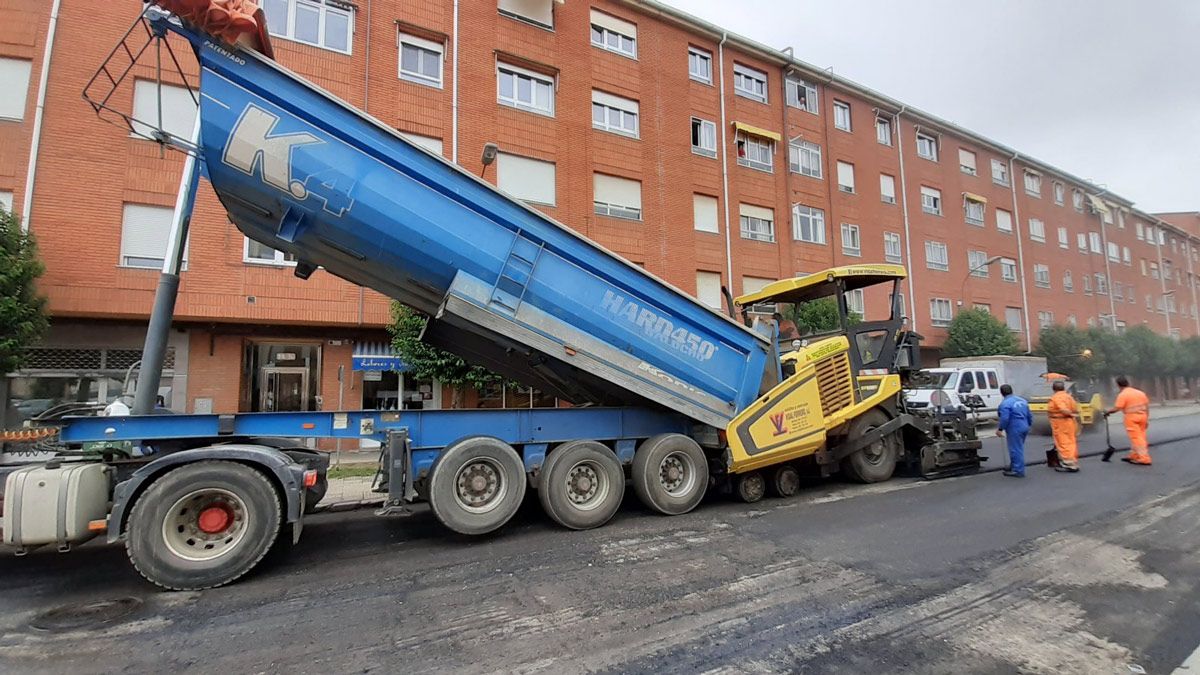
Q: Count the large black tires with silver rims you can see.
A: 4